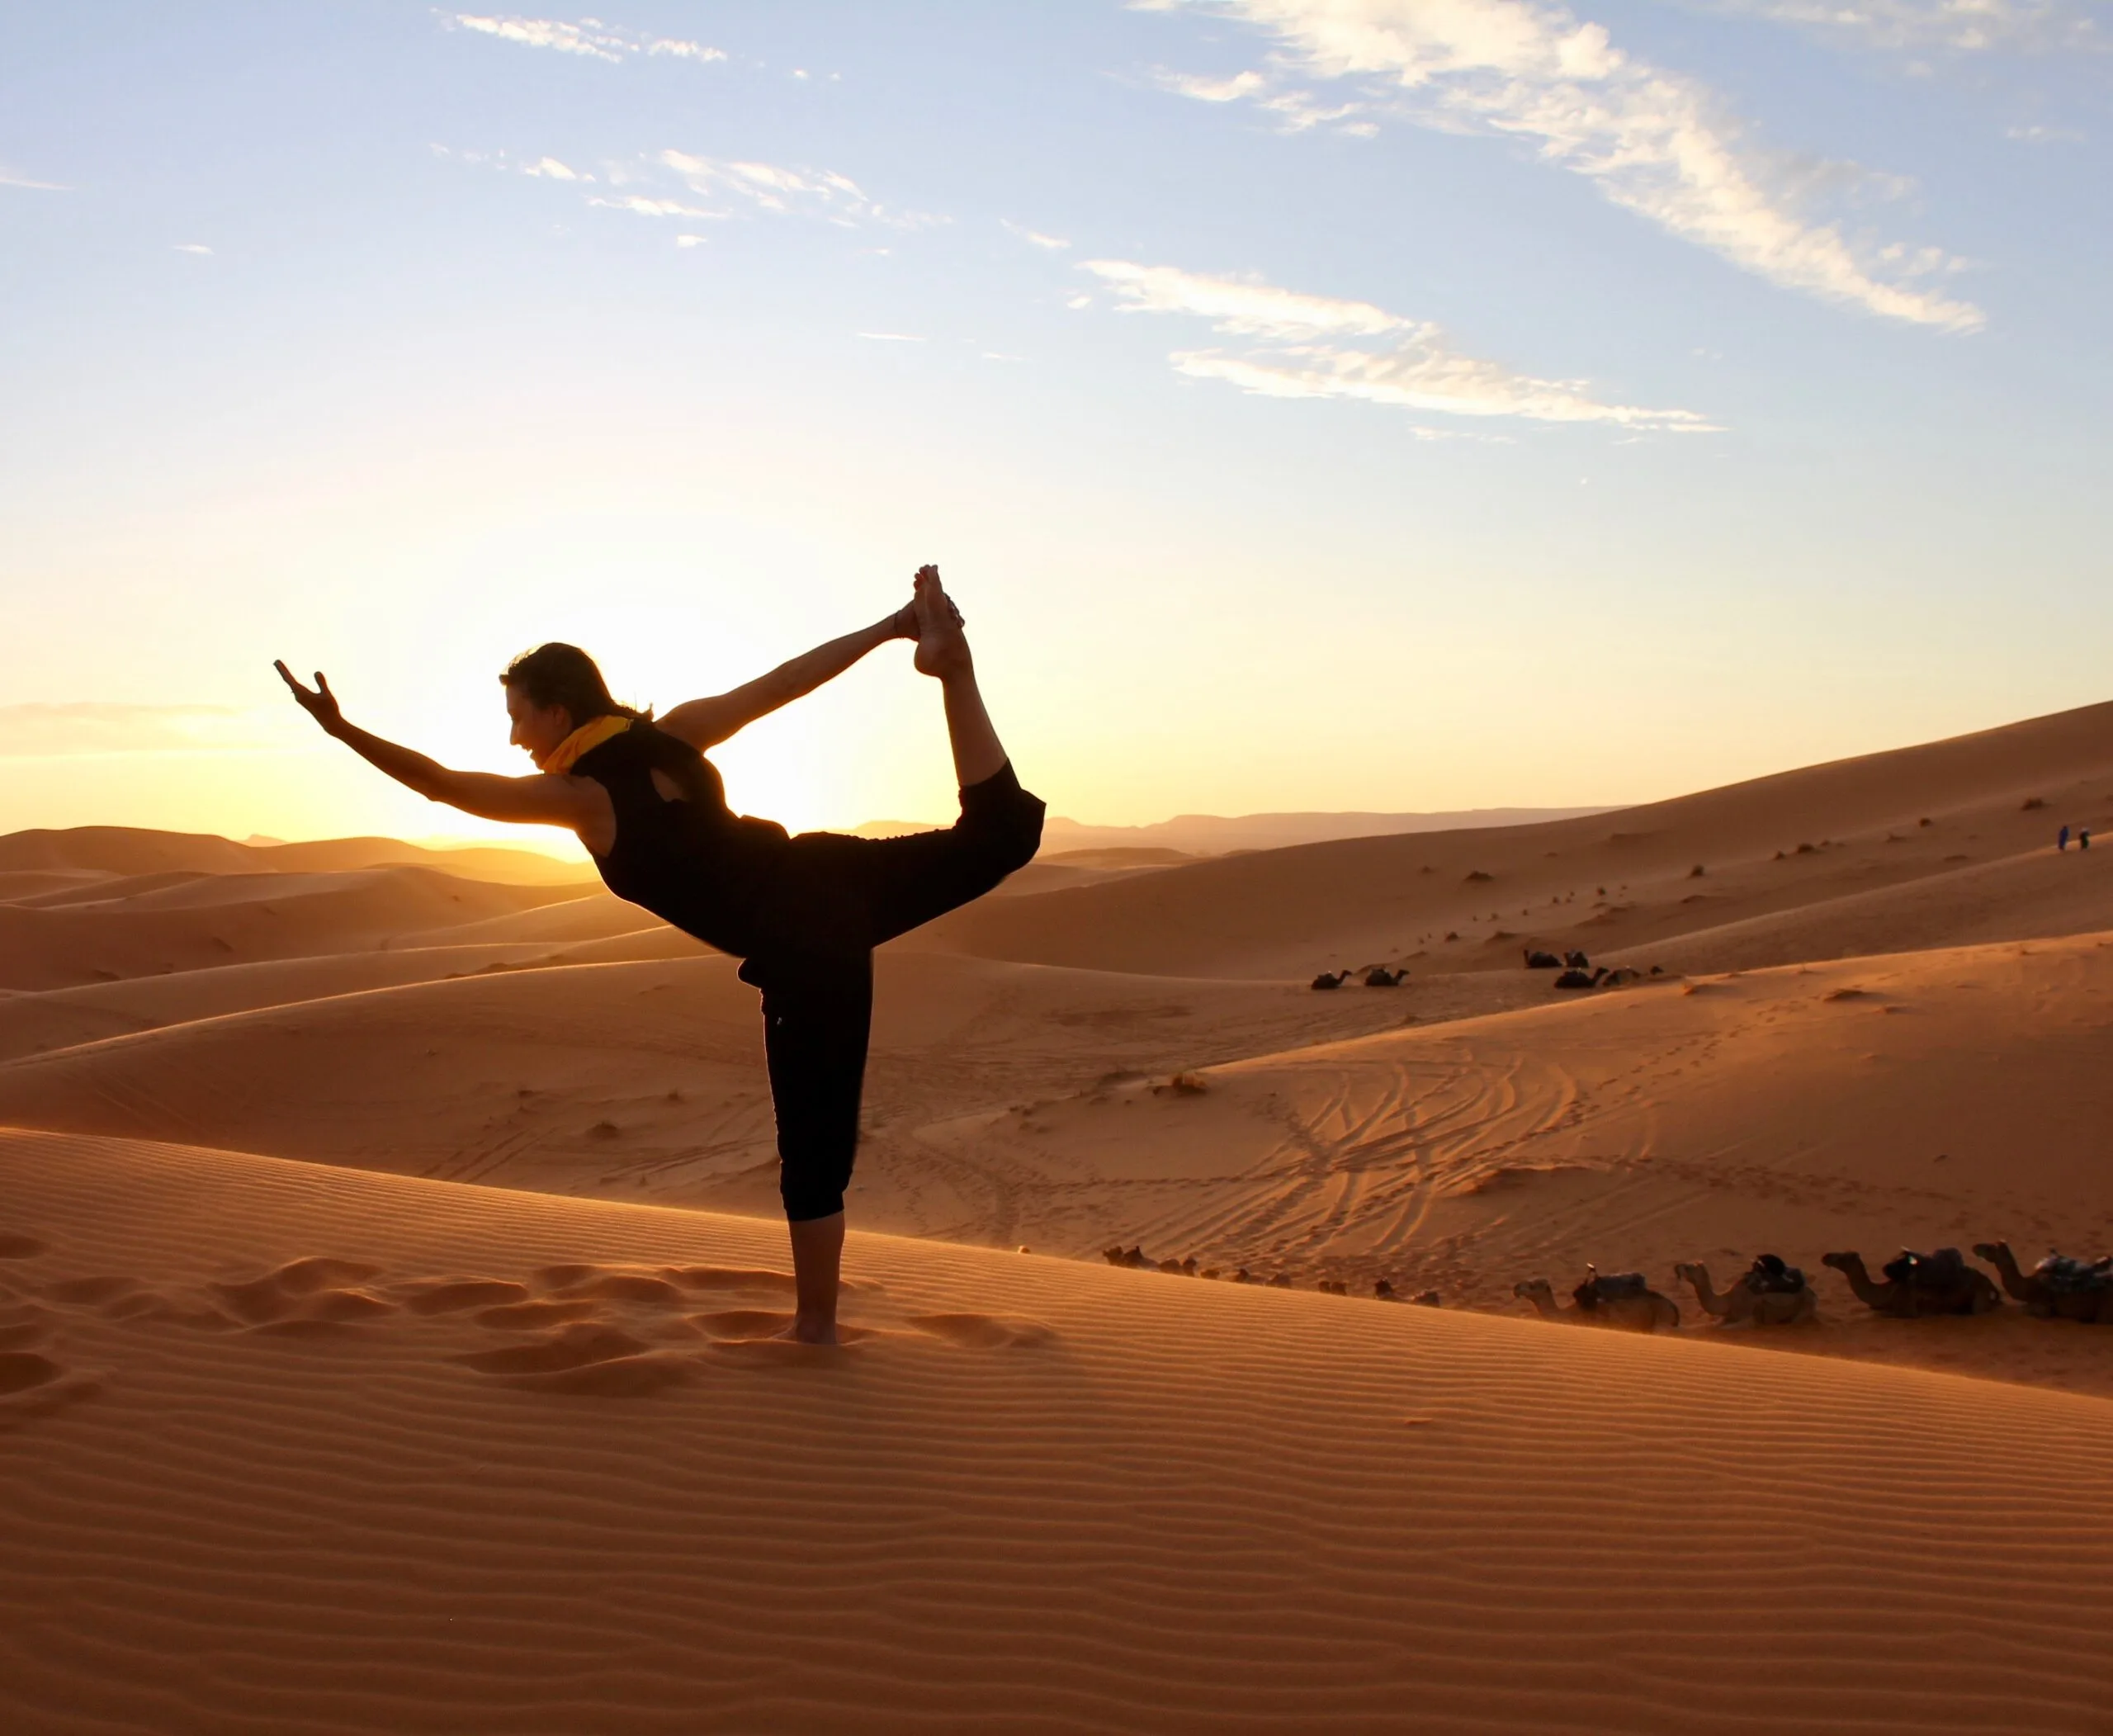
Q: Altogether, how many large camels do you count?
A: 4